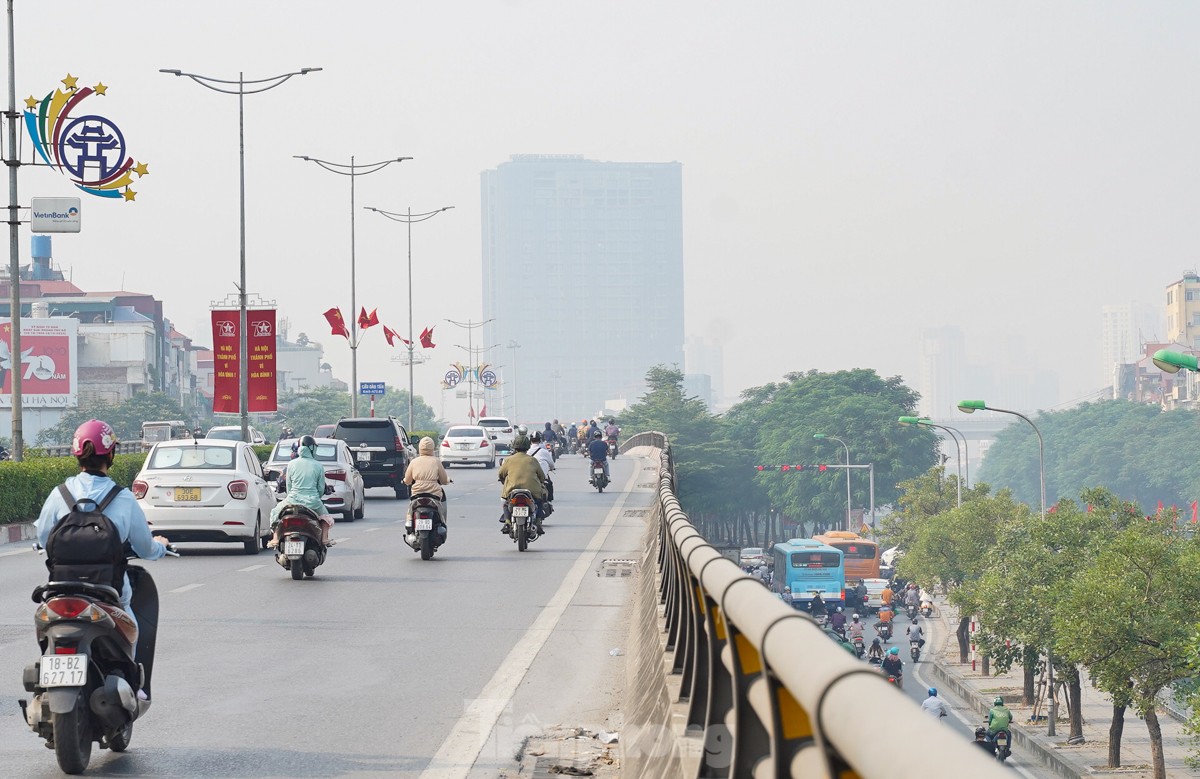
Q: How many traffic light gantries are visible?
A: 1